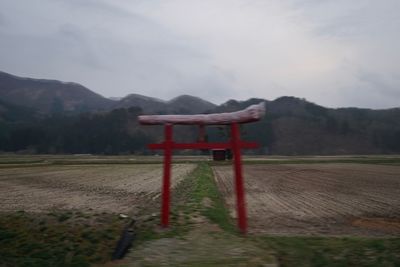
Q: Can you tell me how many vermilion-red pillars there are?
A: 2